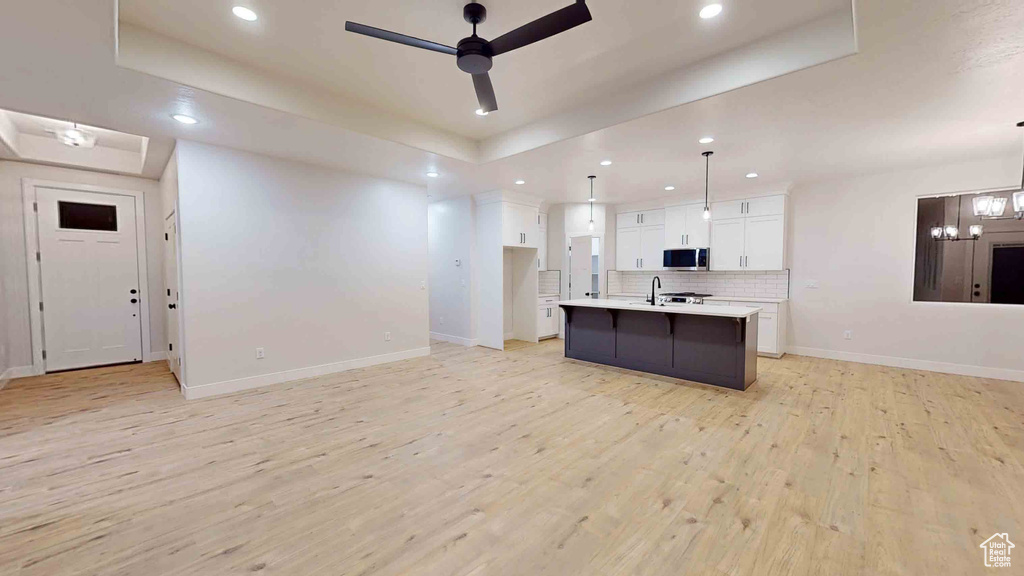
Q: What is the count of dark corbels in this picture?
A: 4